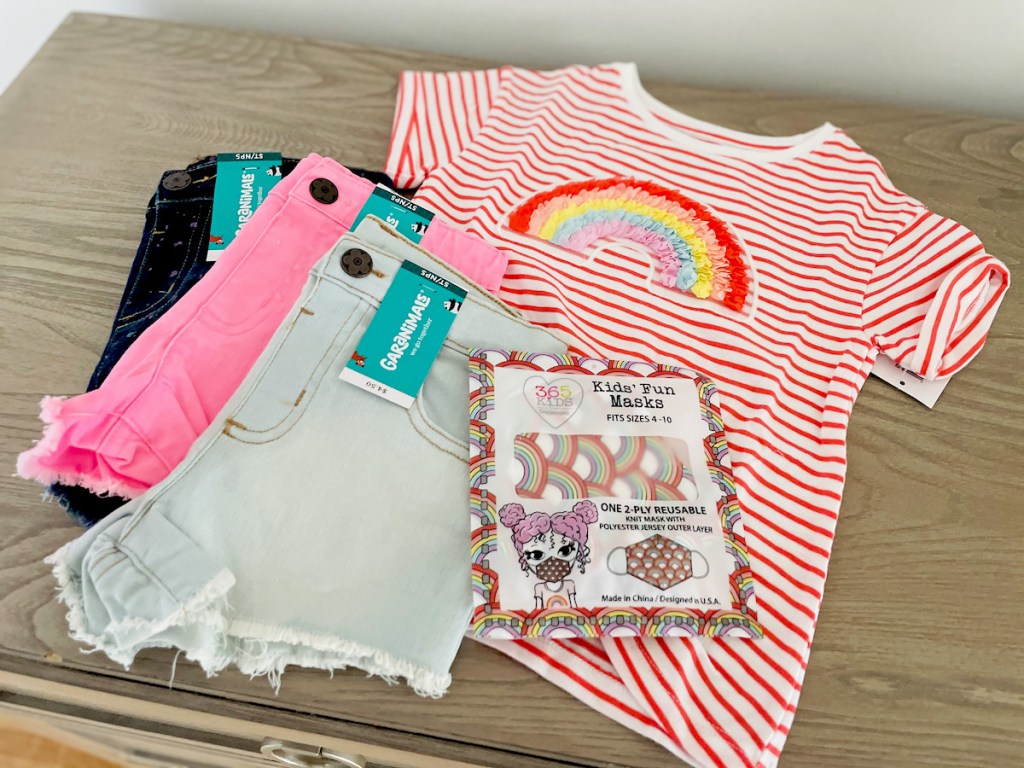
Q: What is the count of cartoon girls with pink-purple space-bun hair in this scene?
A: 1